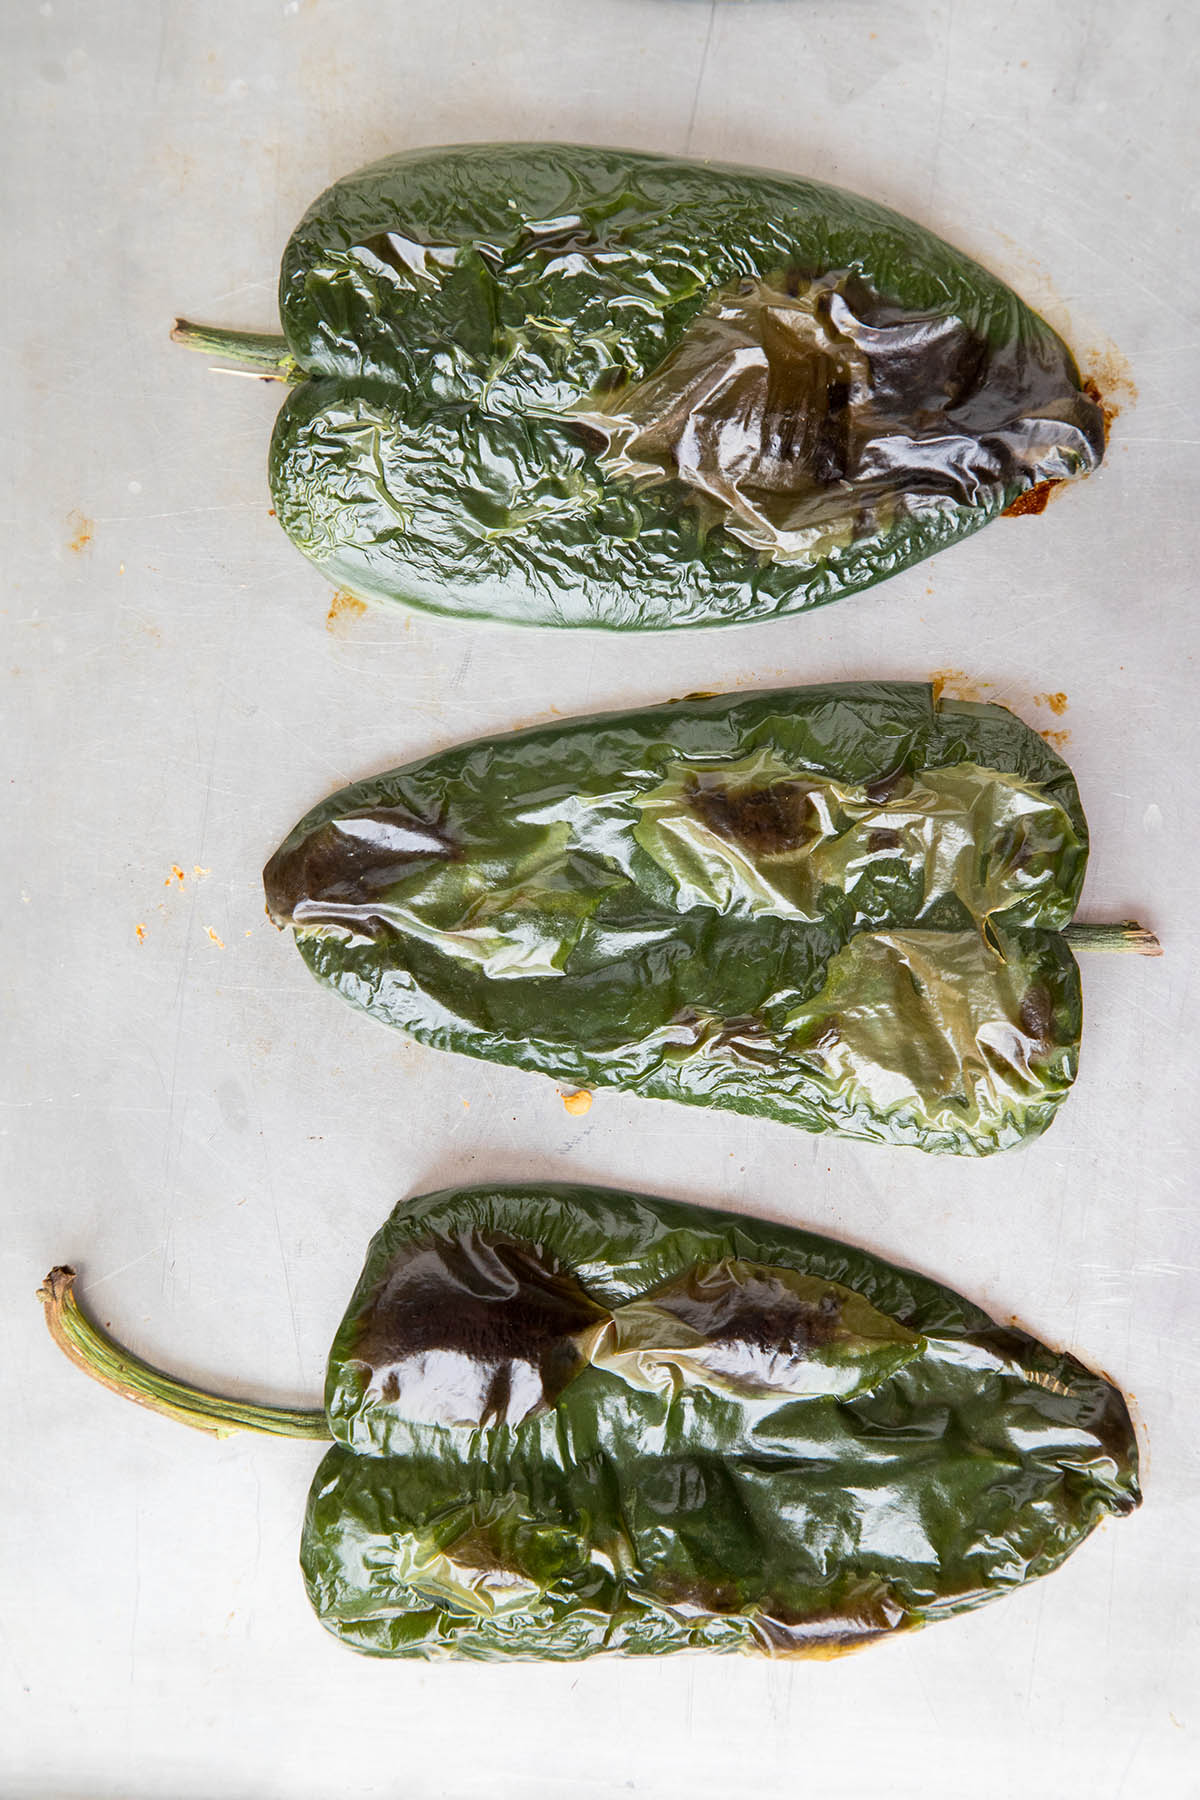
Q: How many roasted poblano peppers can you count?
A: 3